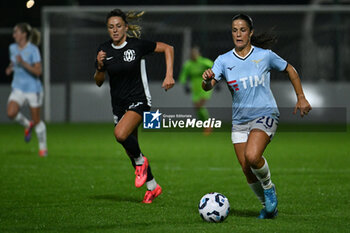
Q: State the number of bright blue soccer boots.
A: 2